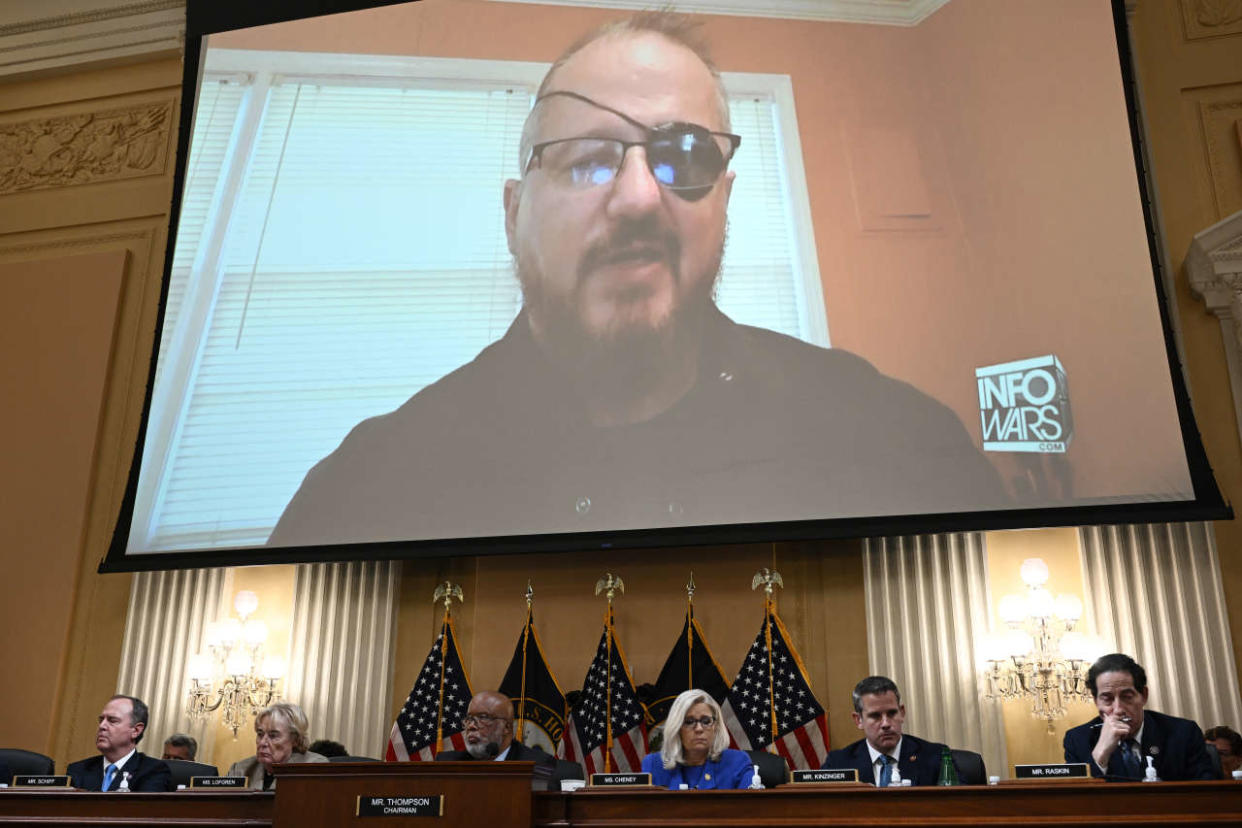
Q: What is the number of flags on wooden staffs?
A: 5